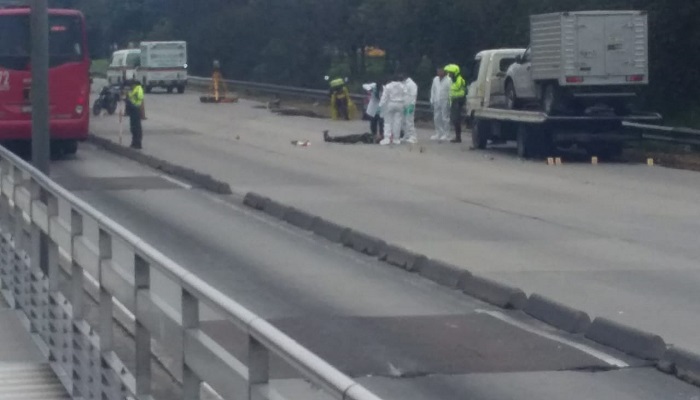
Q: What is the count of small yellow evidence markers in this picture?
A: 4